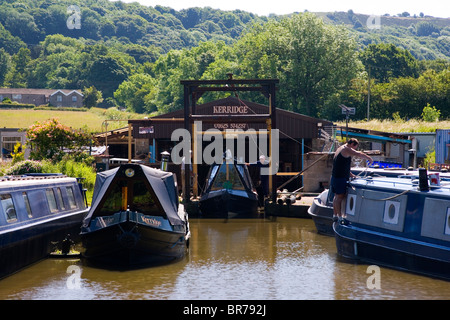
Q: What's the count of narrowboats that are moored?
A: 5